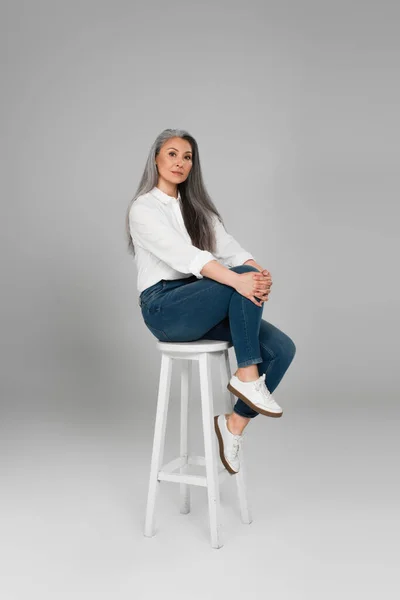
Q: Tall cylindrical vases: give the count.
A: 0